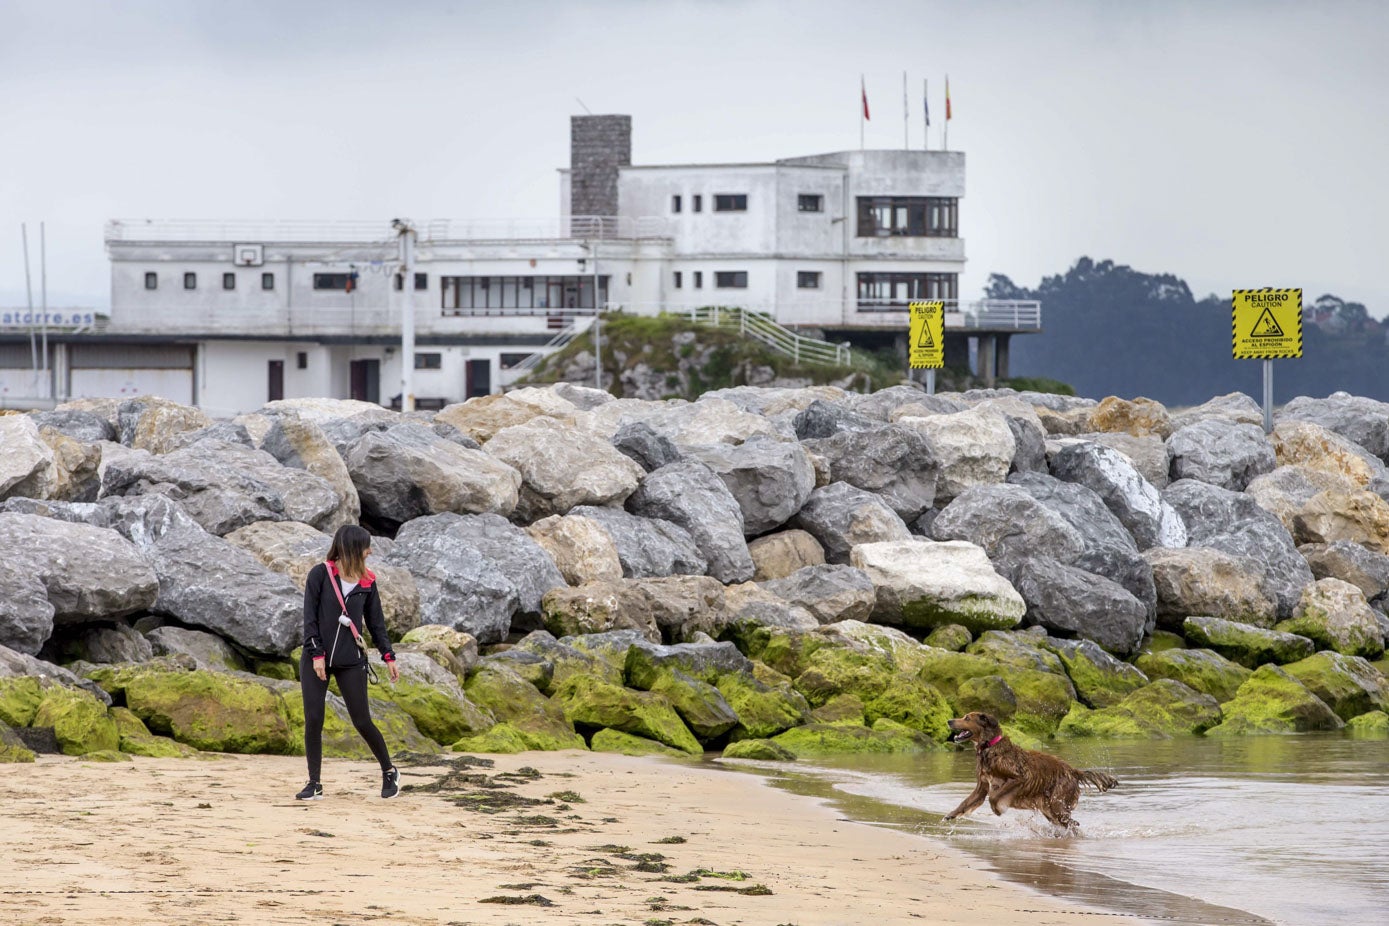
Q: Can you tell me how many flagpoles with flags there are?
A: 3